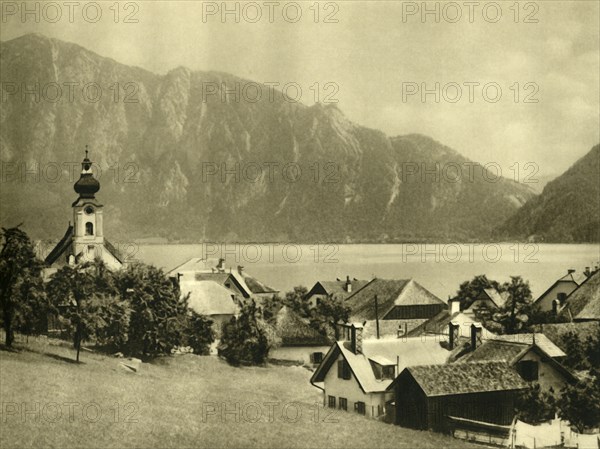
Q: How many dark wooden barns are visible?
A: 1